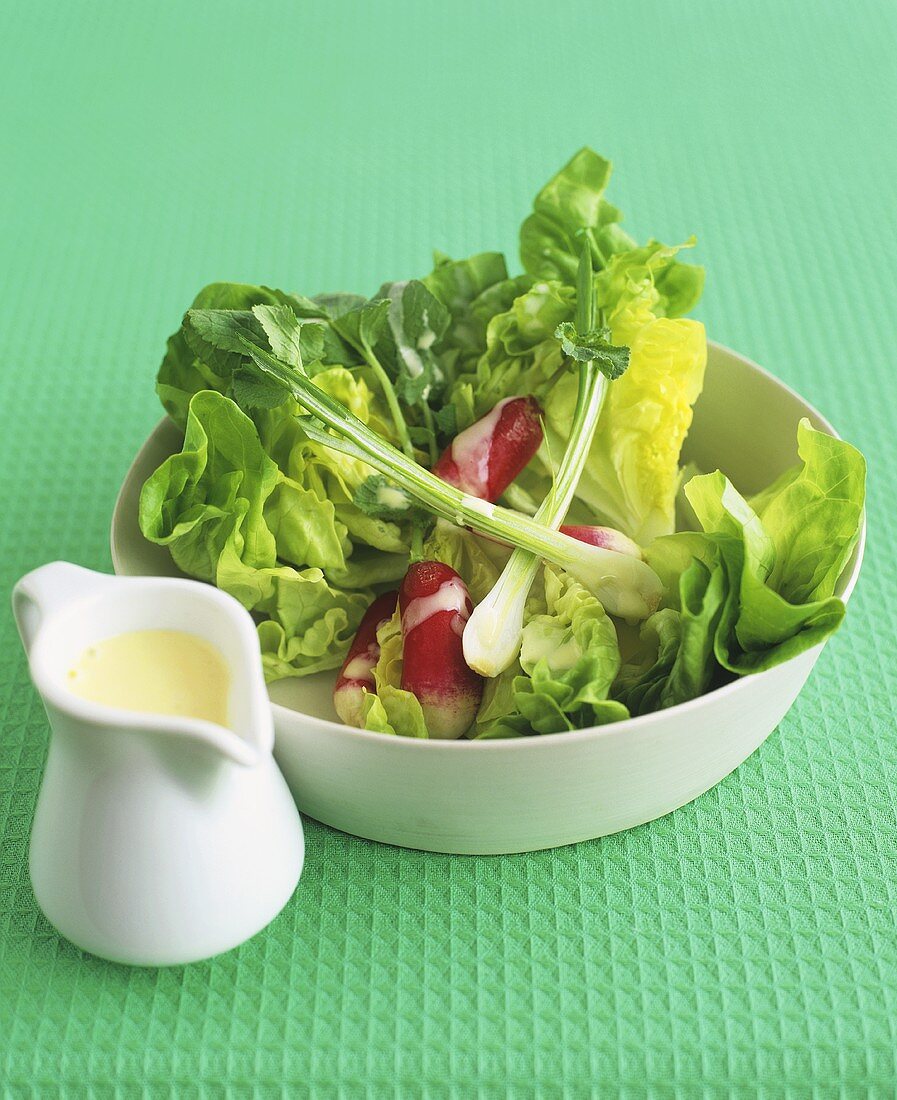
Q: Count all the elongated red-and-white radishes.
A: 4